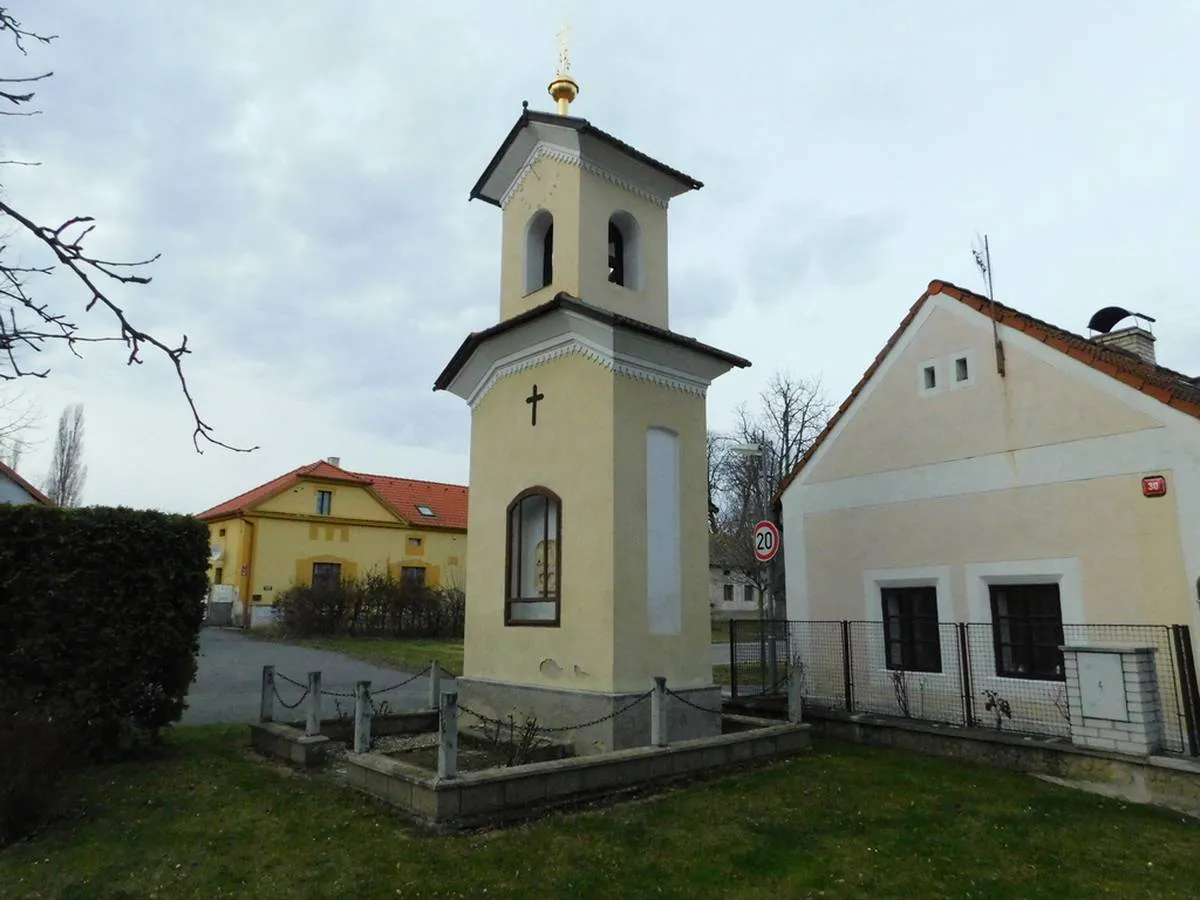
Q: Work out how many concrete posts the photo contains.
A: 7